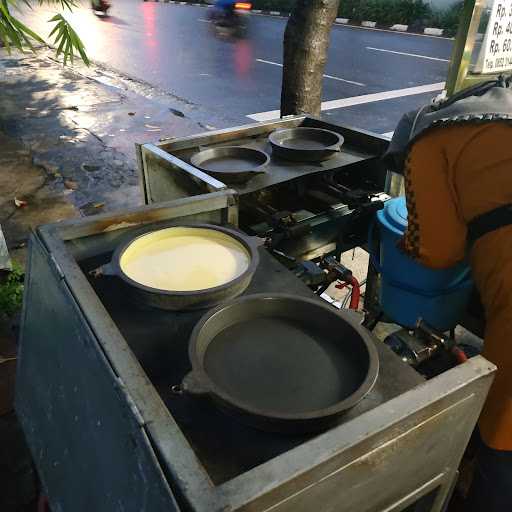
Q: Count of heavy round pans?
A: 4